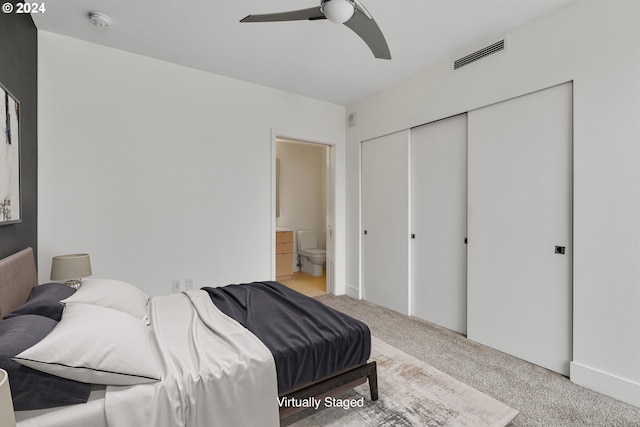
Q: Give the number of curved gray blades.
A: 2